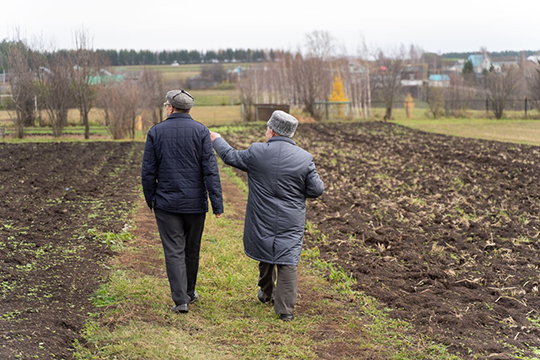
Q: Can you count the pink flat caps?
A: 0